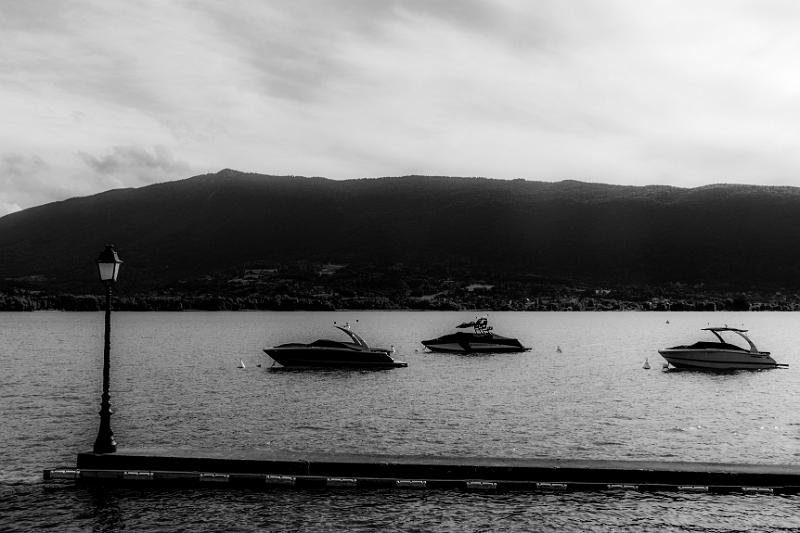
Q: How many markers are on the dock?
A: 11